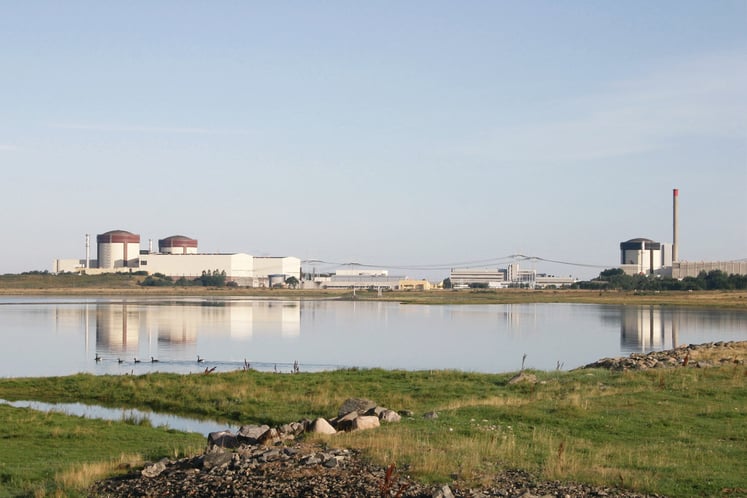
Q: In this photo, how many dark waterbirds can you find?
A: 5